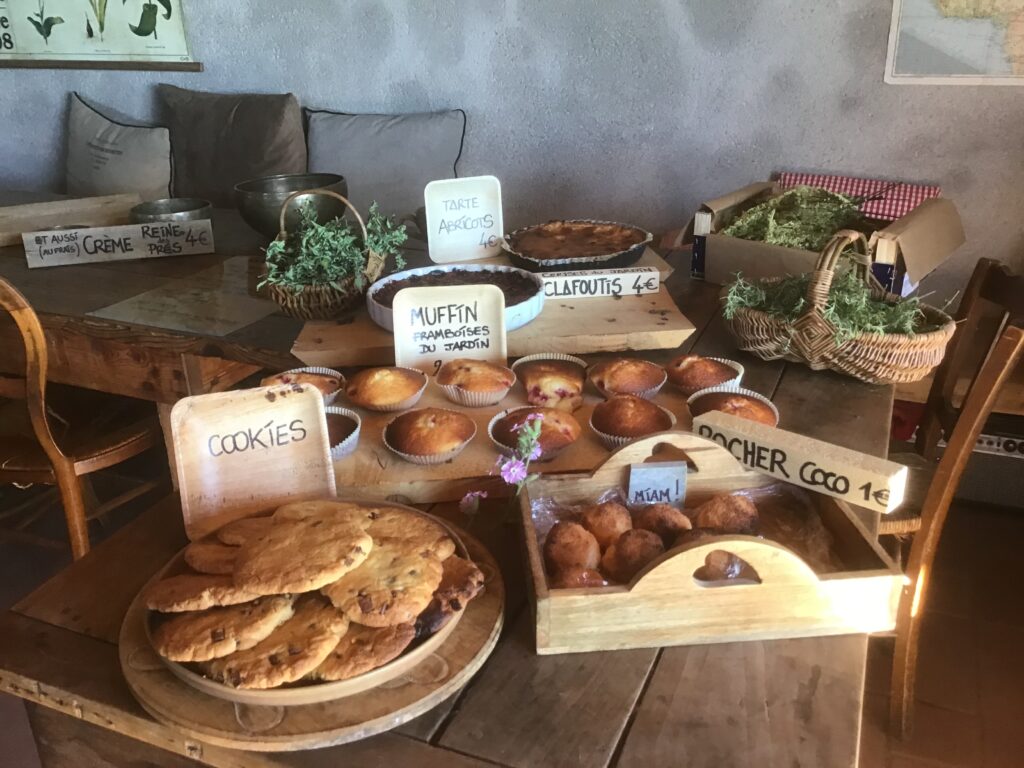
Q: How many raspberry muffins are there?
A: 11